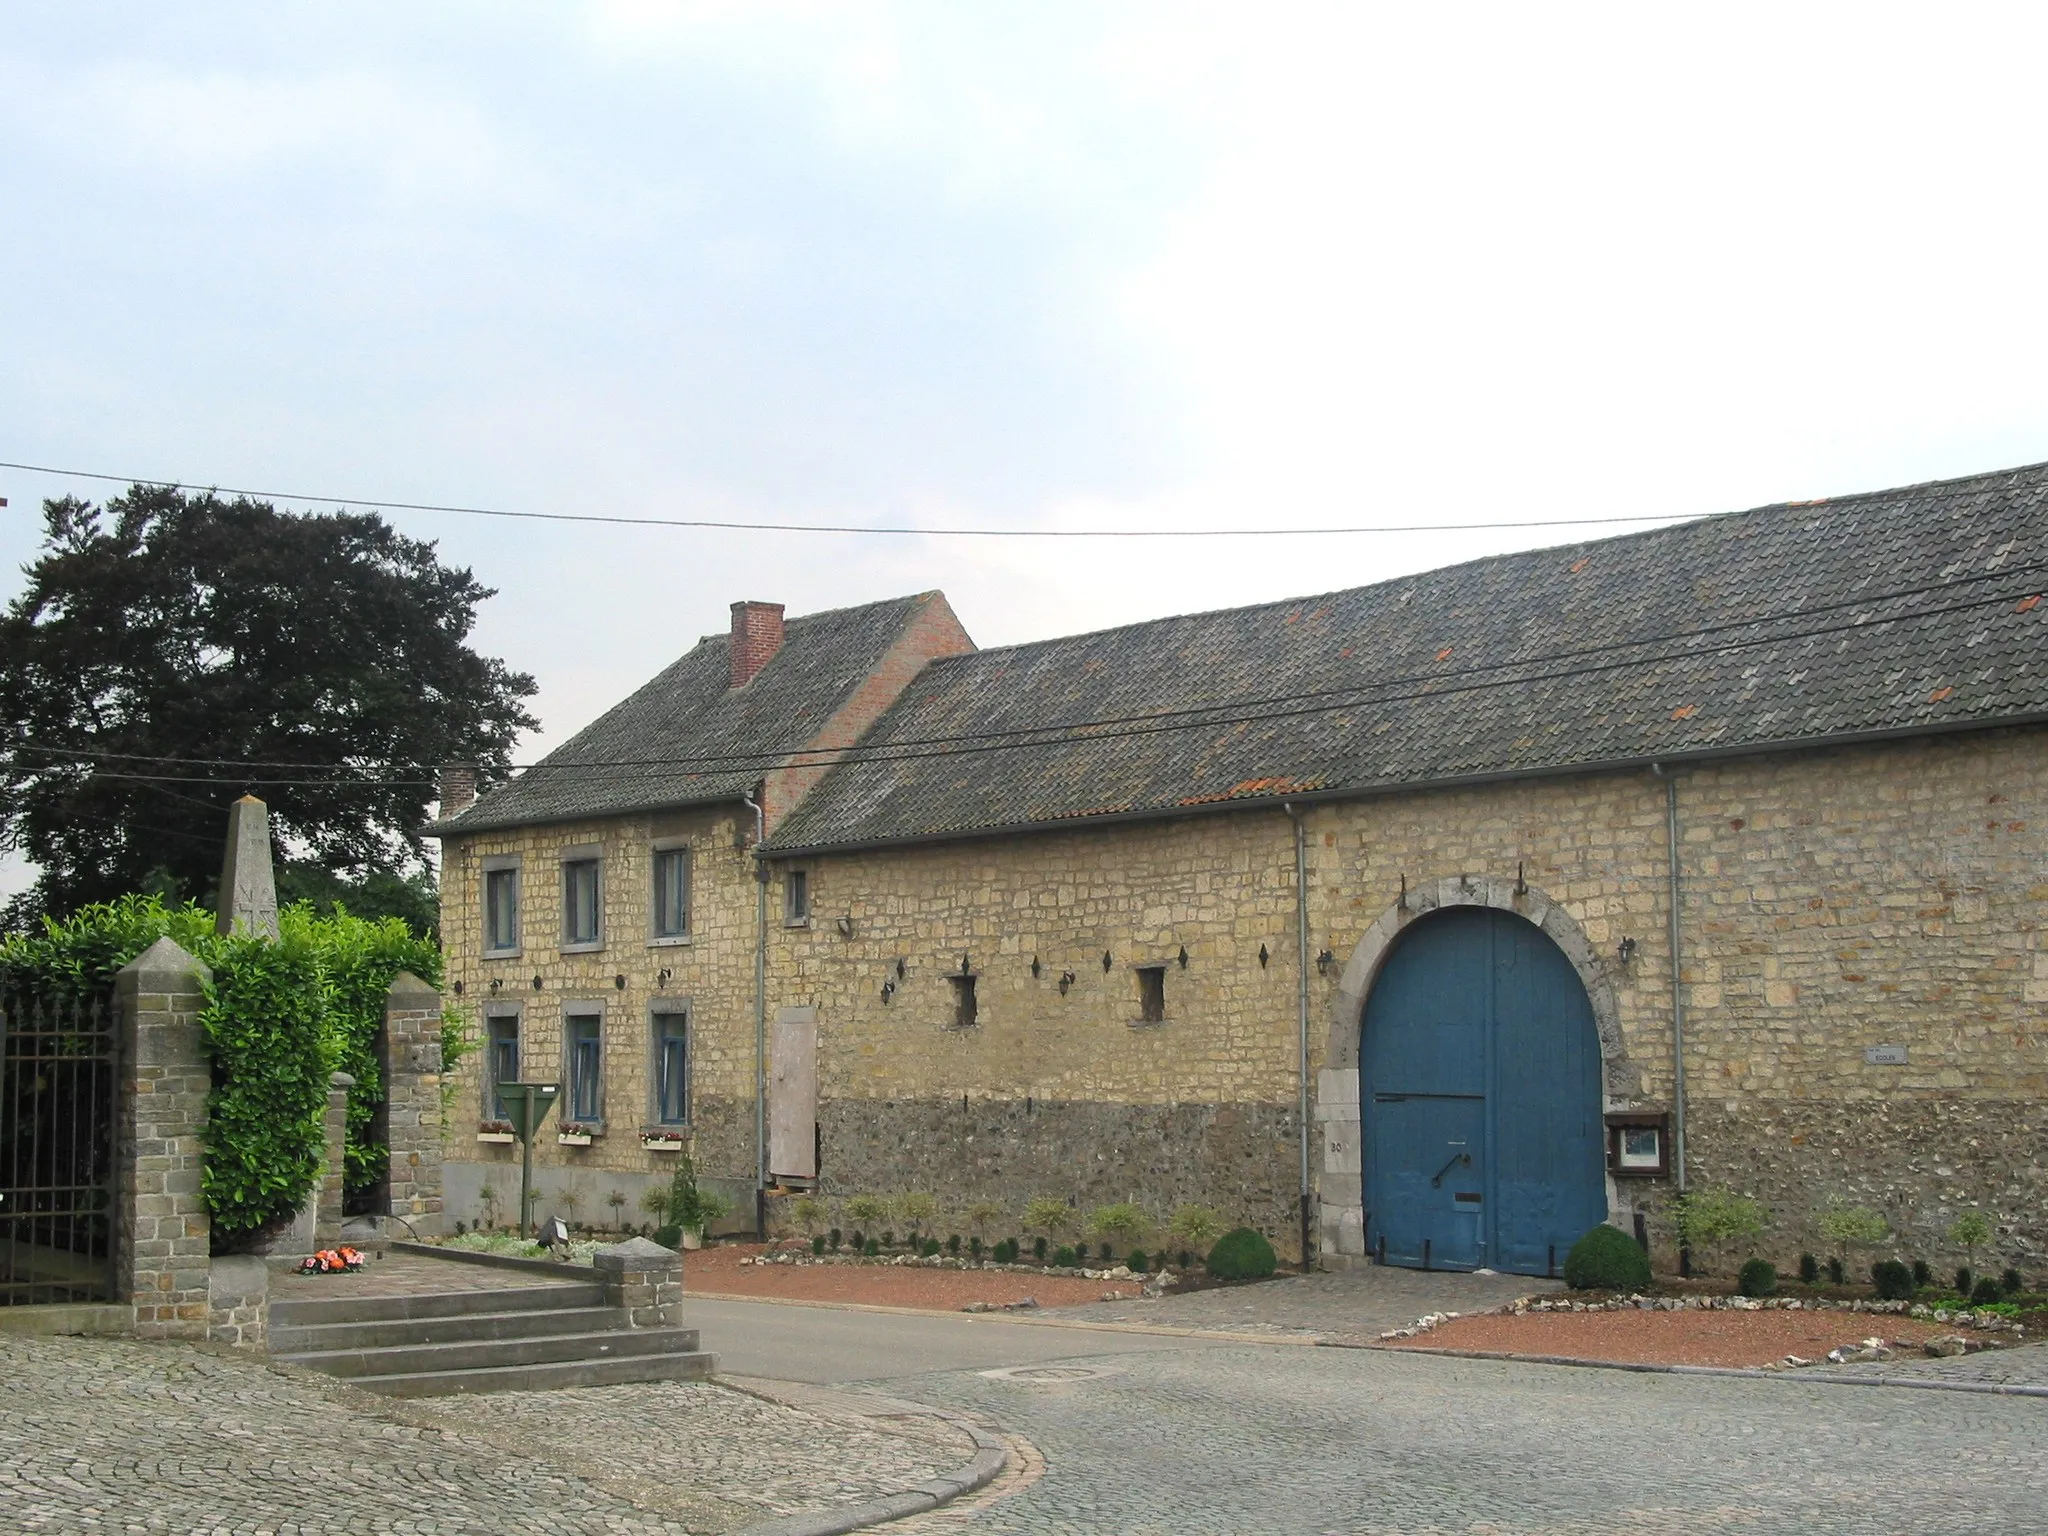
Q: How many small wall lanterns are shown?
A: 6